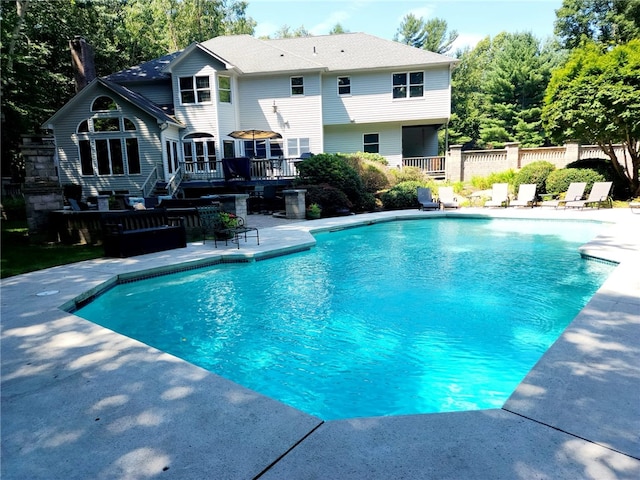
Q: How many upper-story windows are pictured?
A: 5